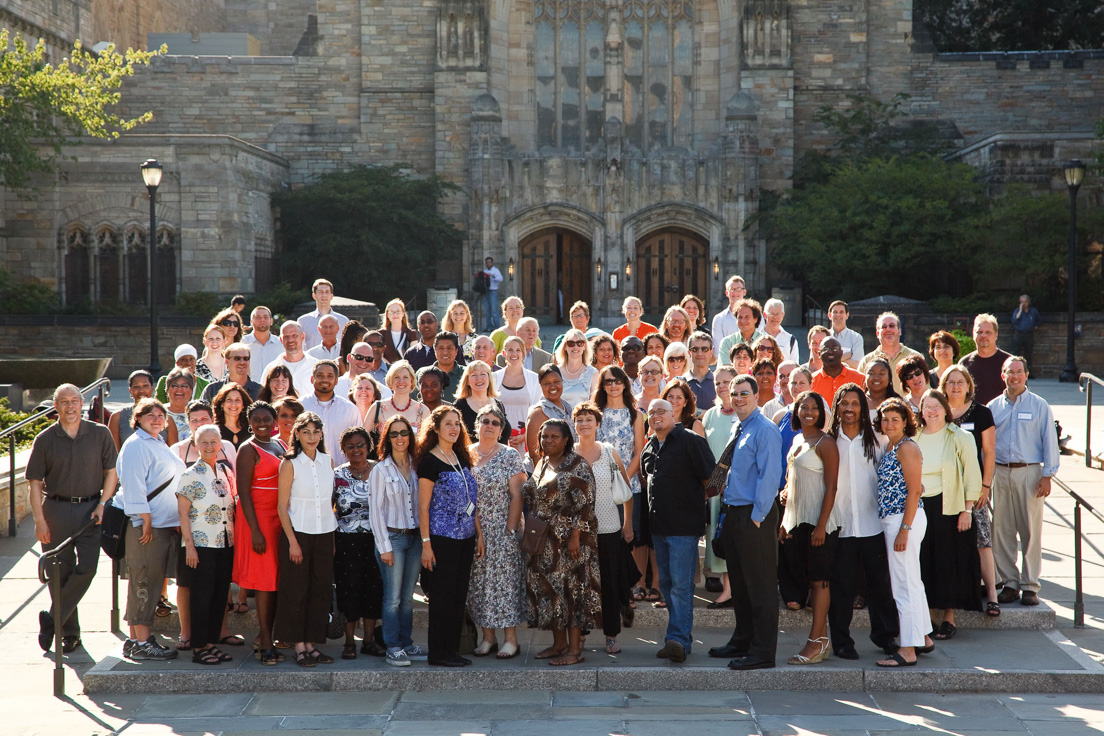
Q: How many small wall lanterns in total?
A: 4